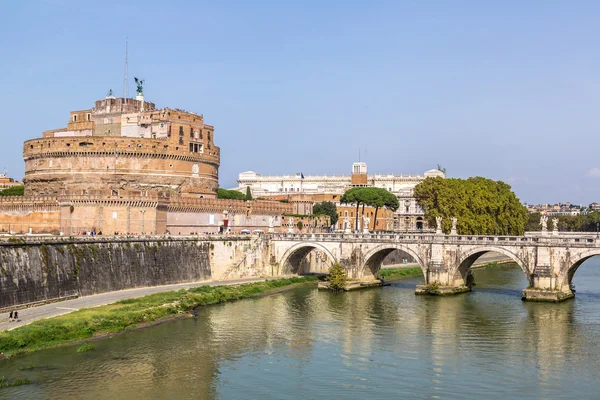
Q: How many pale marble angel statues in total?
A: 8